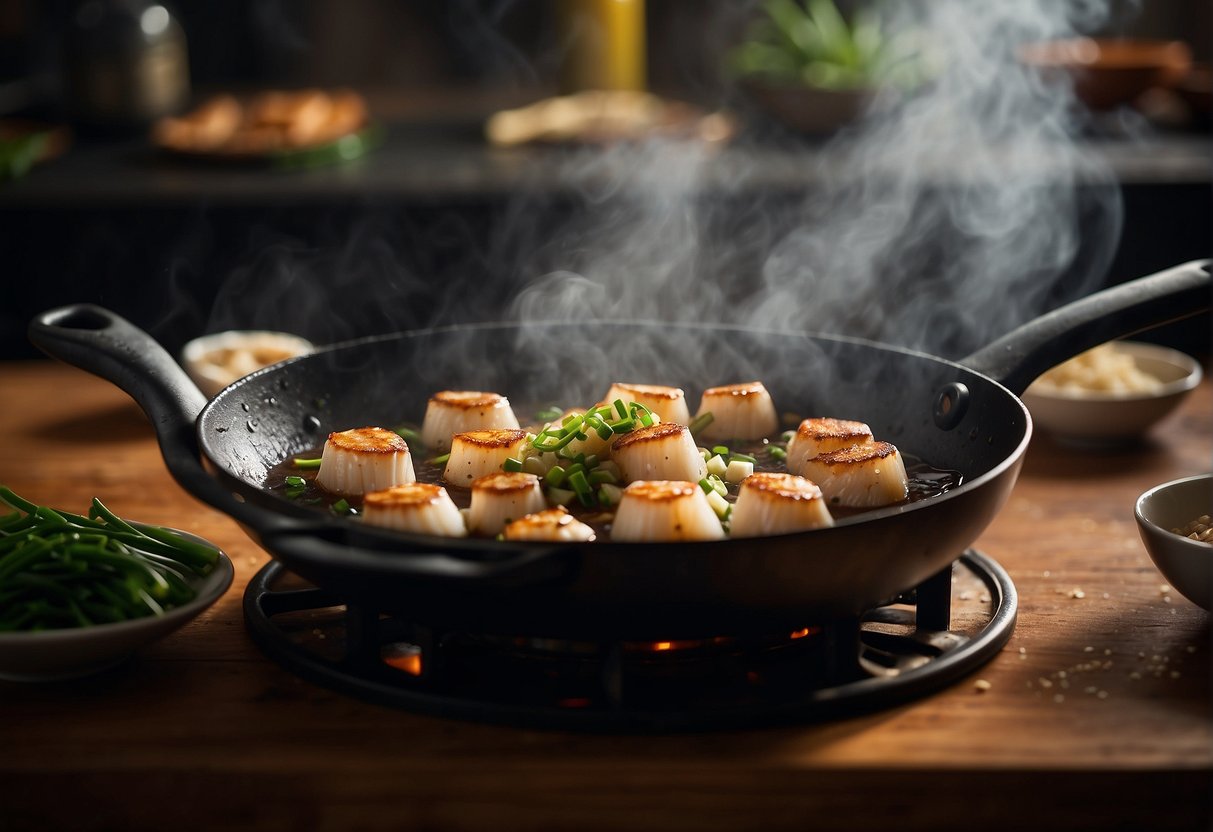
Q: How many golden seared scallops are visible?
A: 13